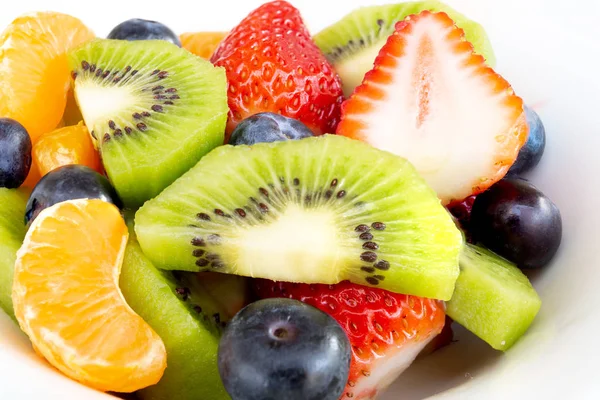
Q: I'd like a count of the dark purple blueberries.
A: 7